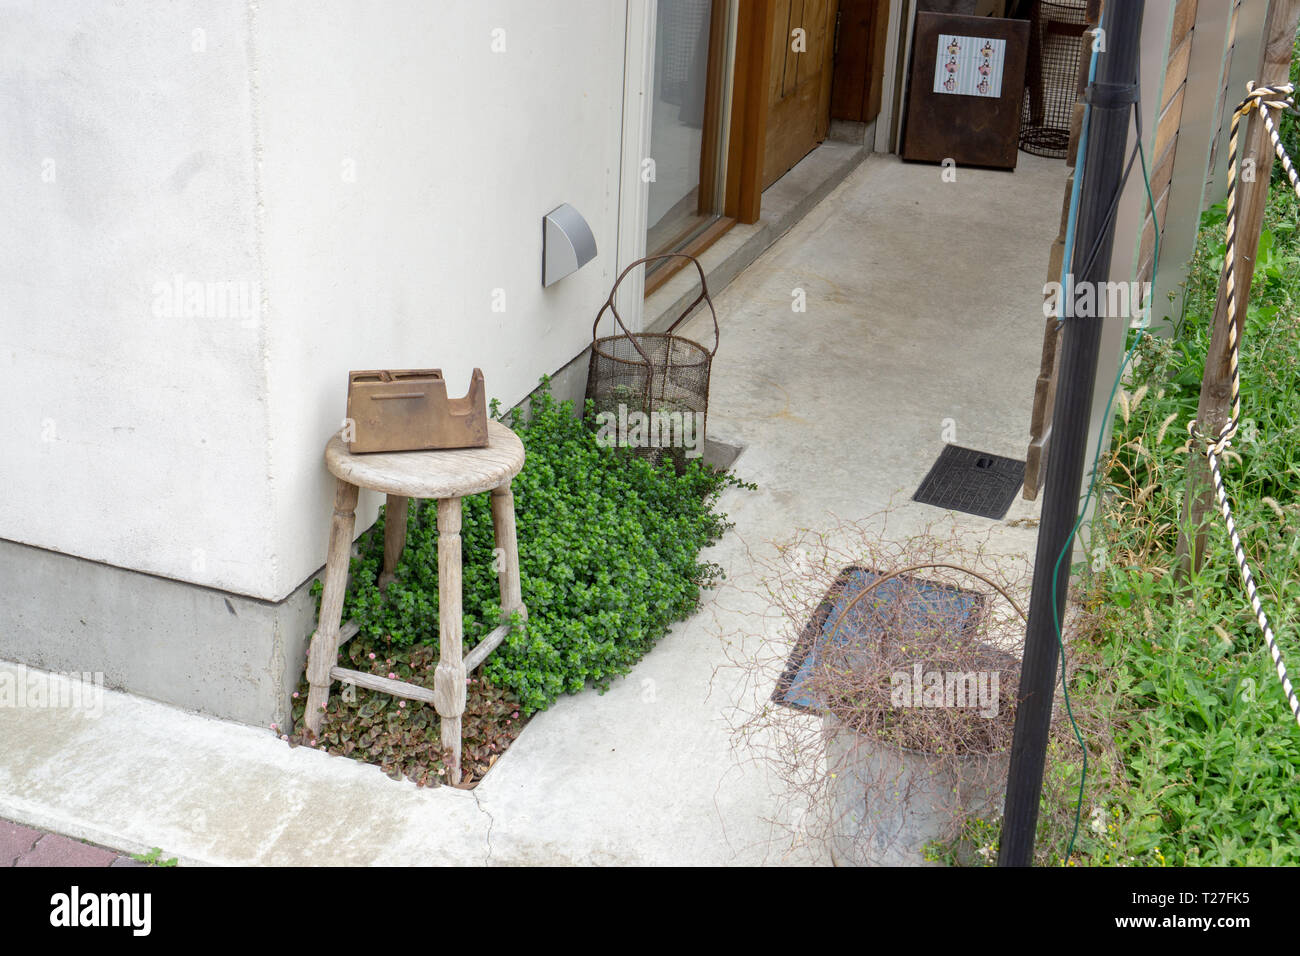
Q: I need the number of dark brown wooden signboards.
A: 1